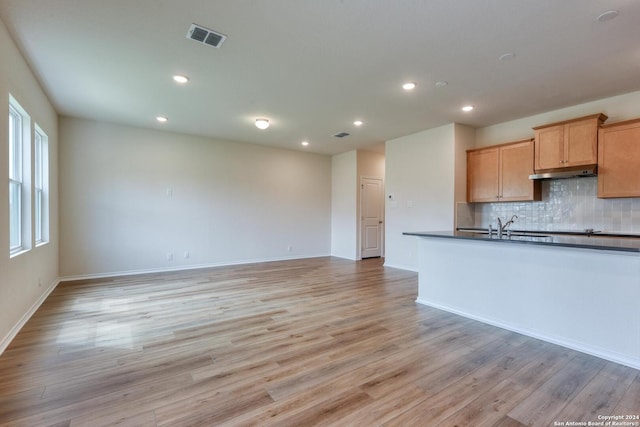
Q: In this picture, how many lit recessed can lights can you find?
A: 6